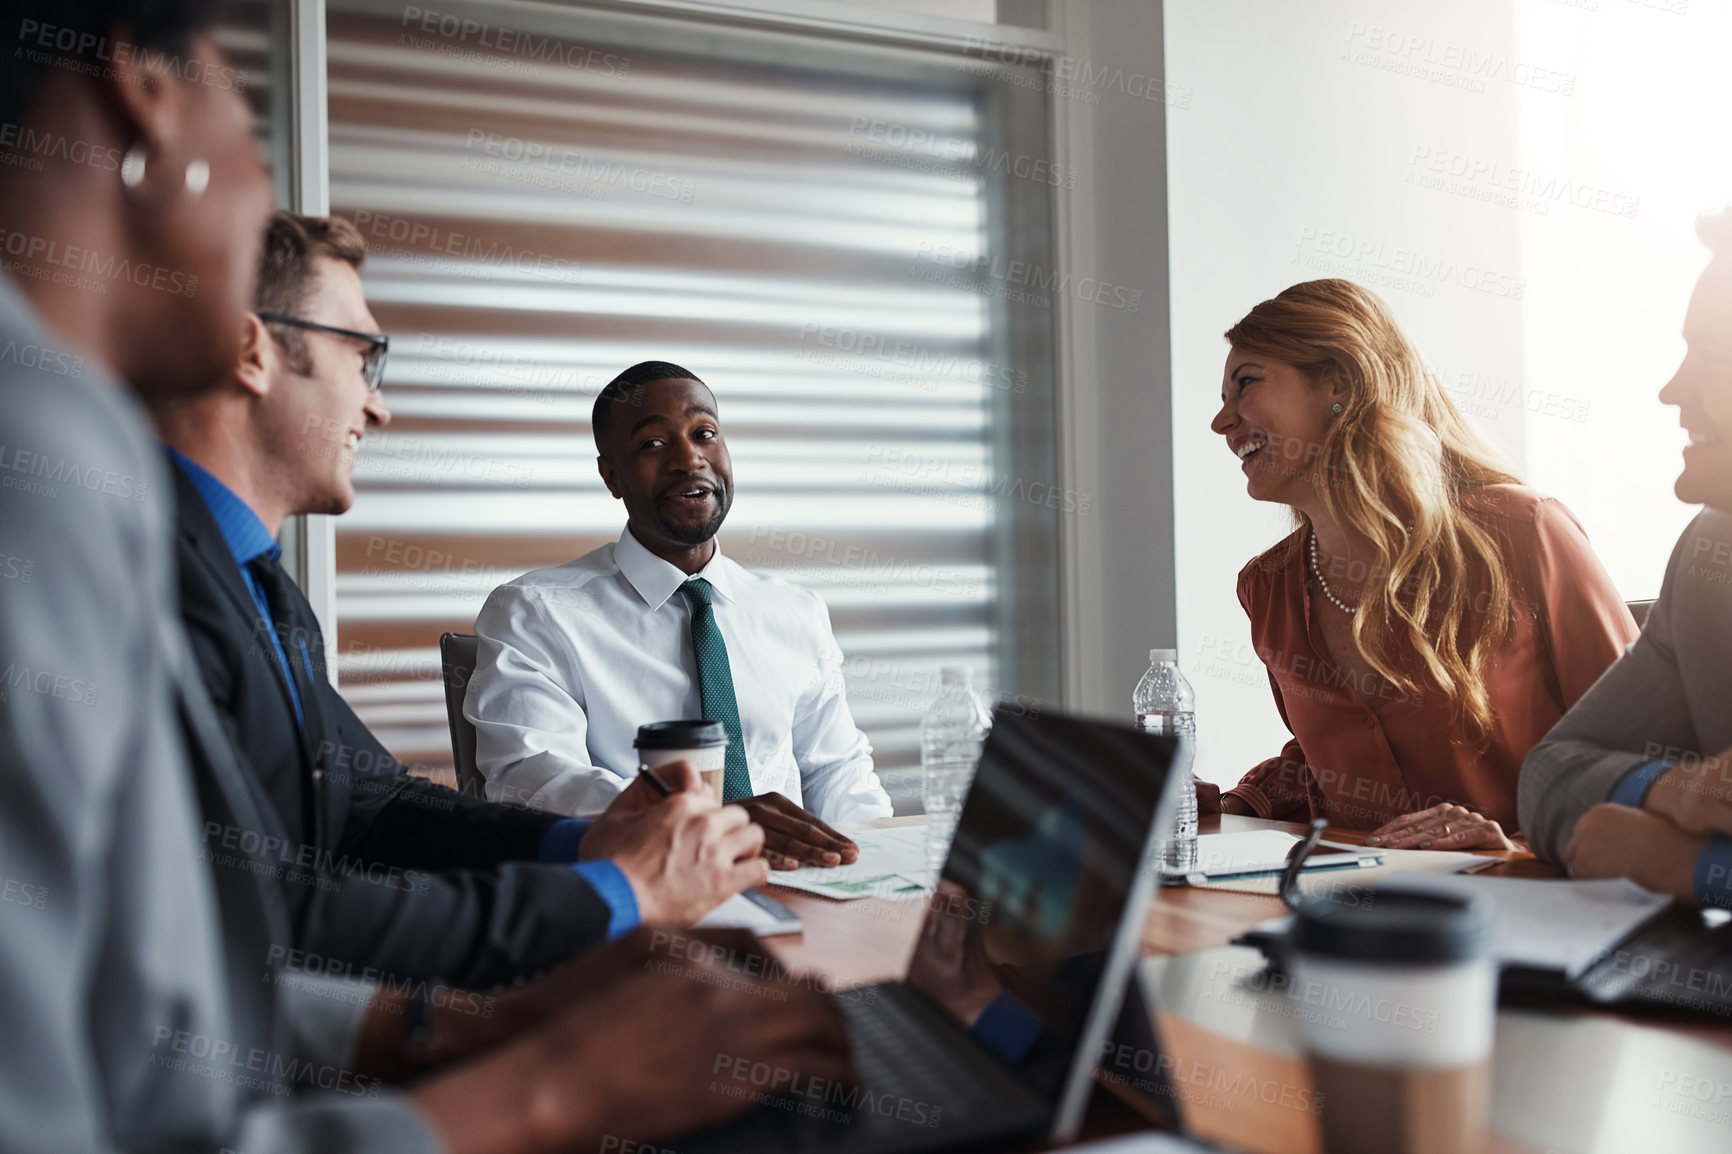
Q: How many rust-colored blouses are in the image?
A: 1